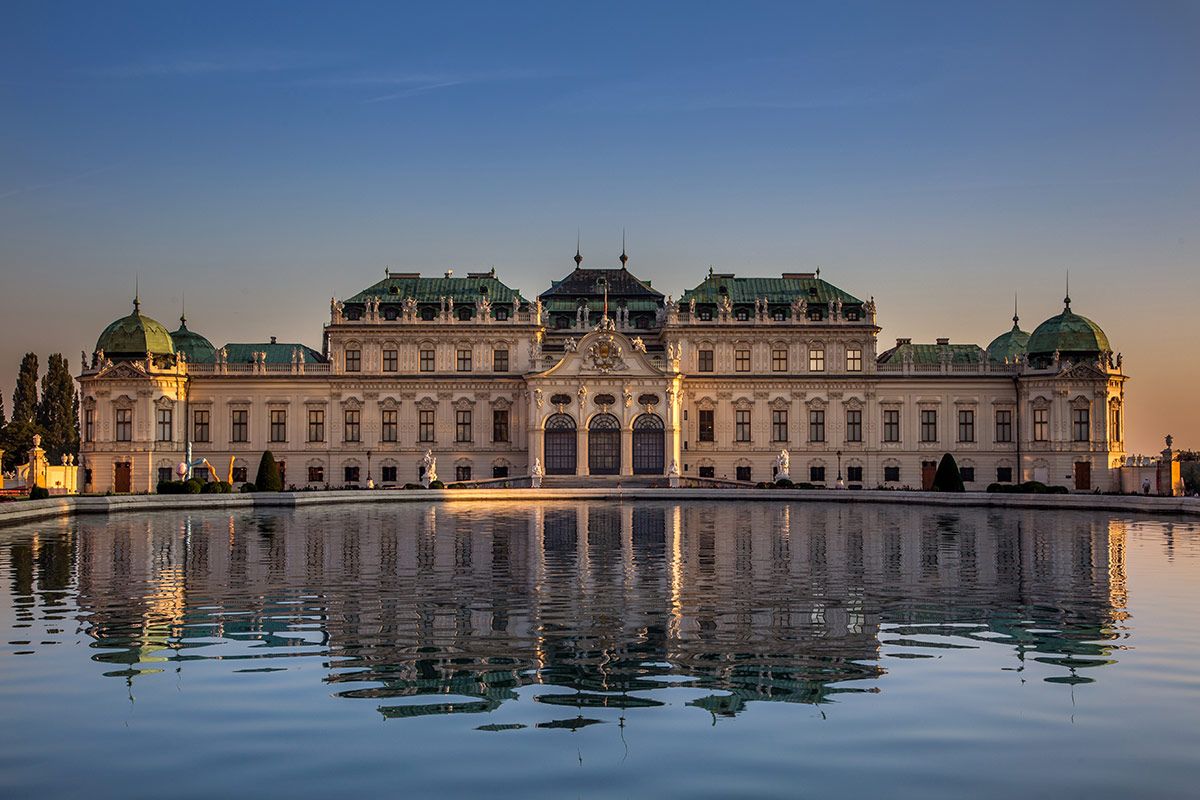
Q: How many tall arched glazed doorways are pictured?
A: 3